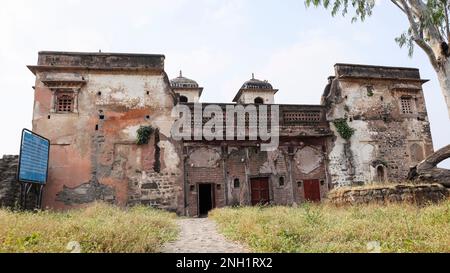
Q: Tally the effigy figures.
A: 0